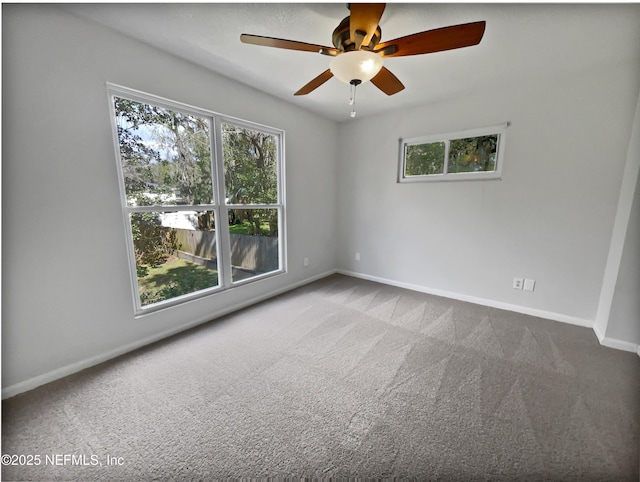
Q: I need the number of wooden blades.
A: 5